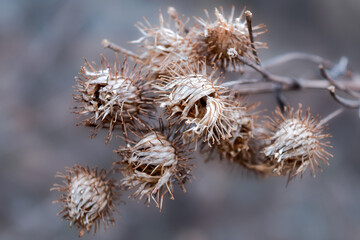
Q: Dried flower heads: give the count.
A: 8